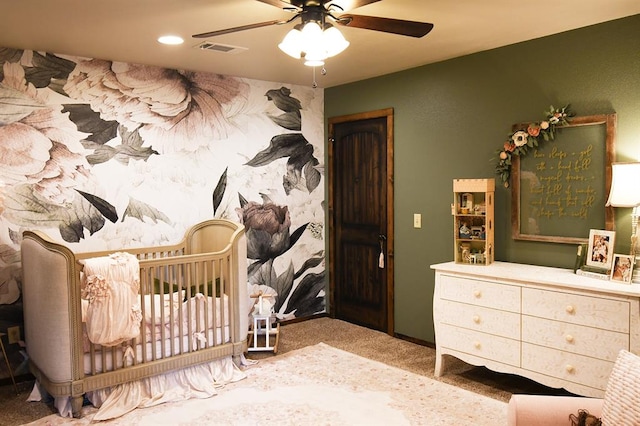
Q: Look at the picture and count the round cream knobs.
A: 6